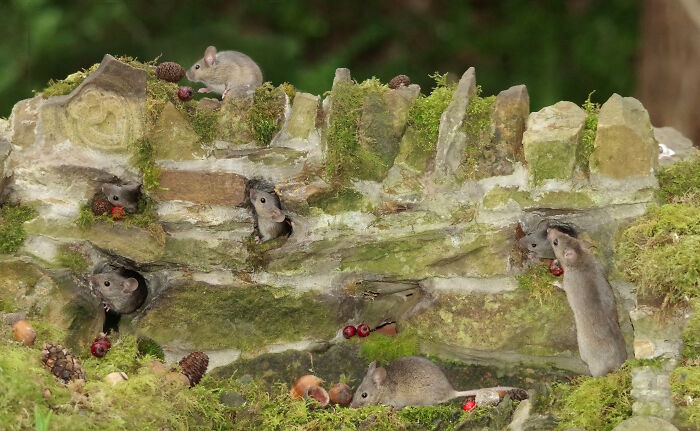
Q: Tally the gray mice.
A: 7